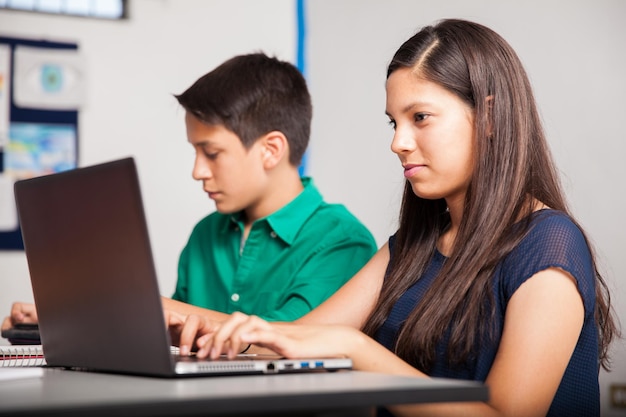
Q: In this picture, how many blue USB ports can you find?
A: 2